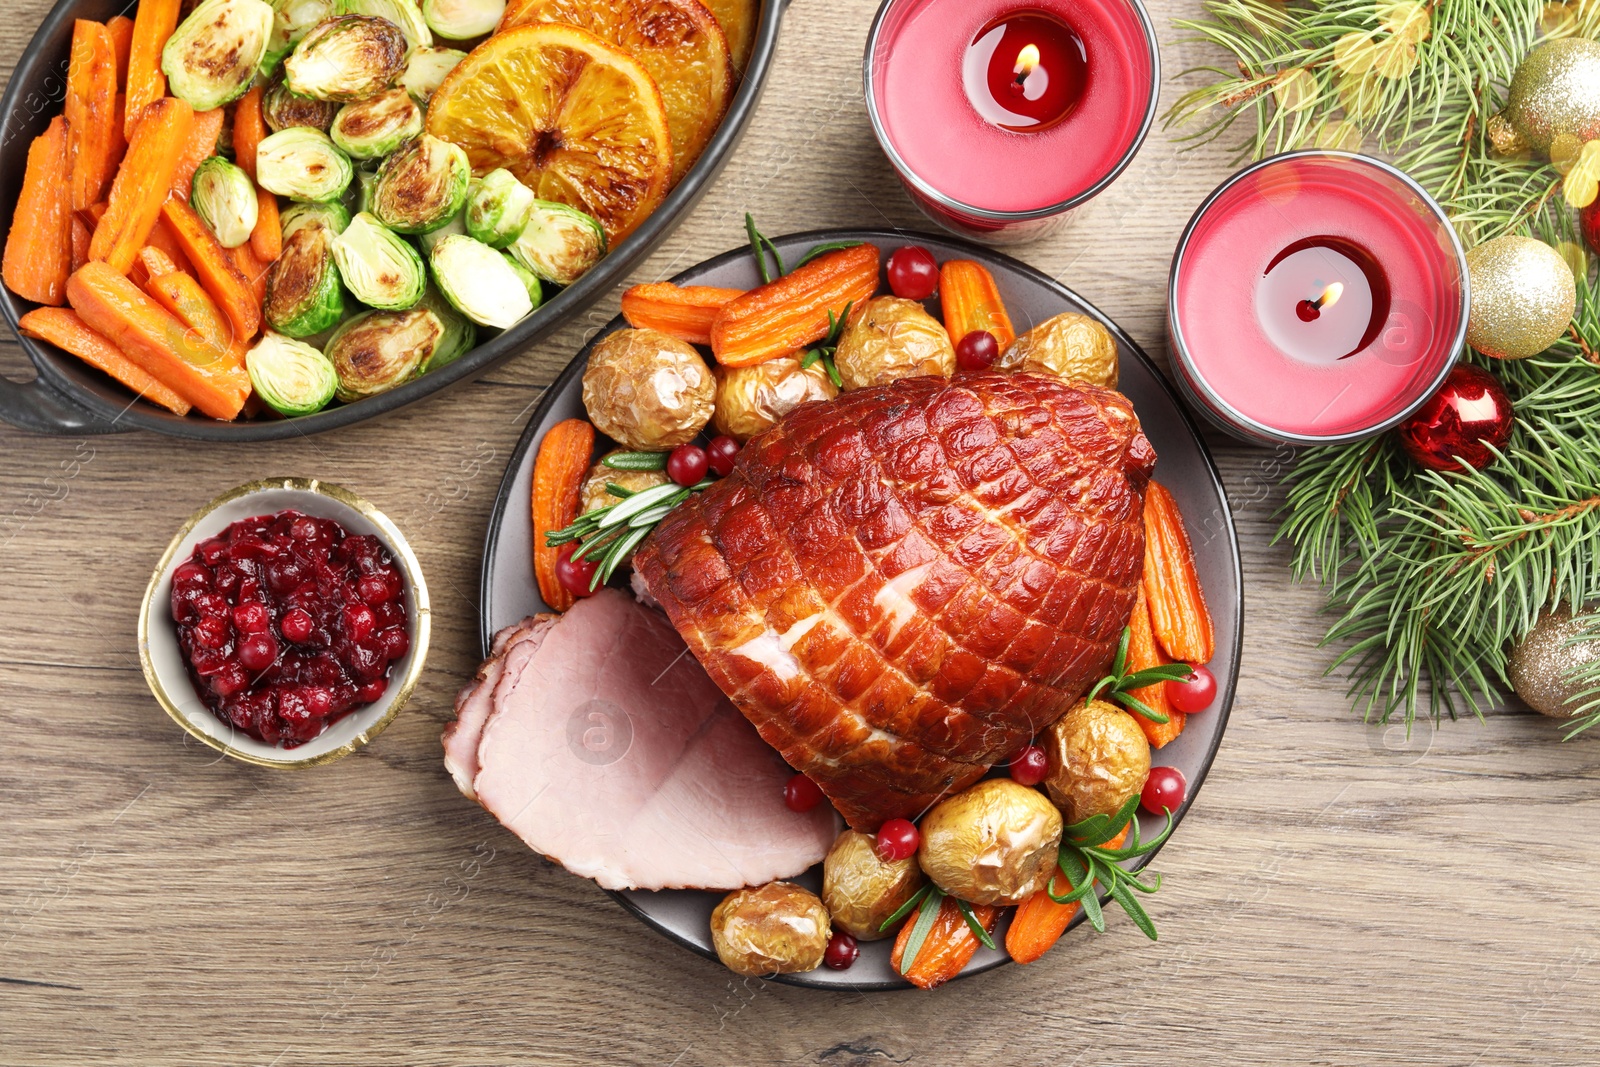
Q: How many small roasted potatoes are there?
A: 9